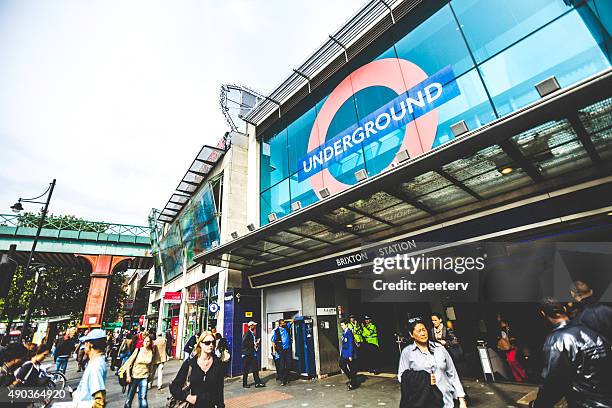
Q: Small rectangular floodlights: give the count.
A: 10